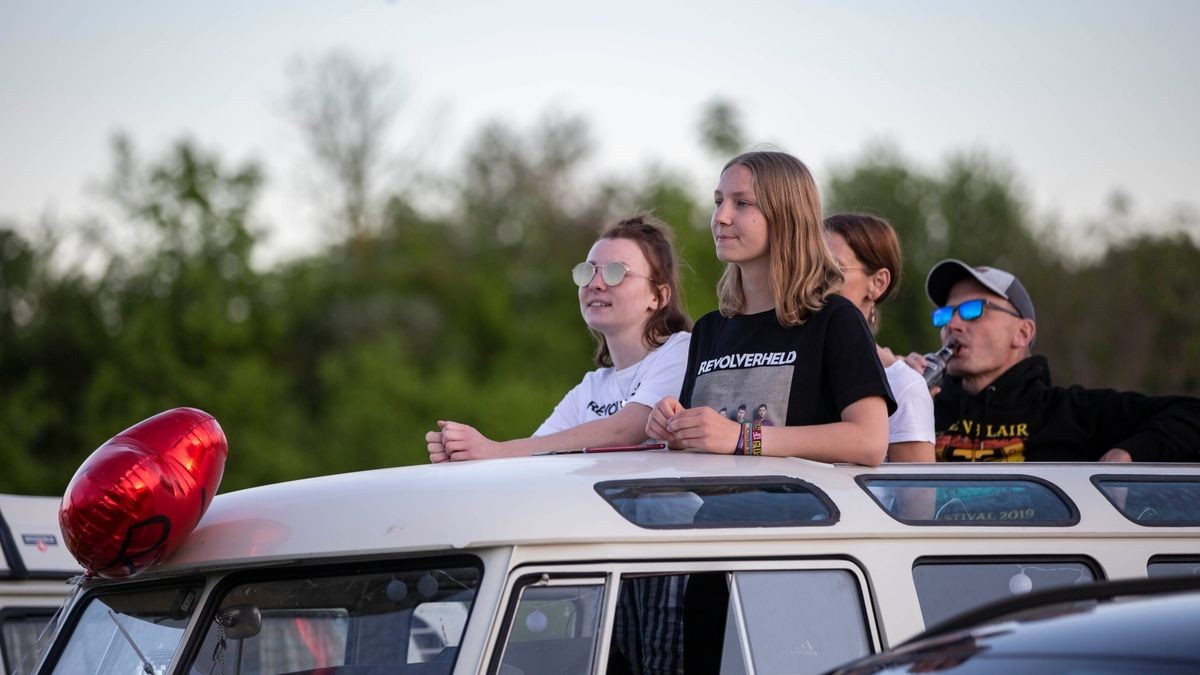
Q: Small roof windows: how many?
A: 3